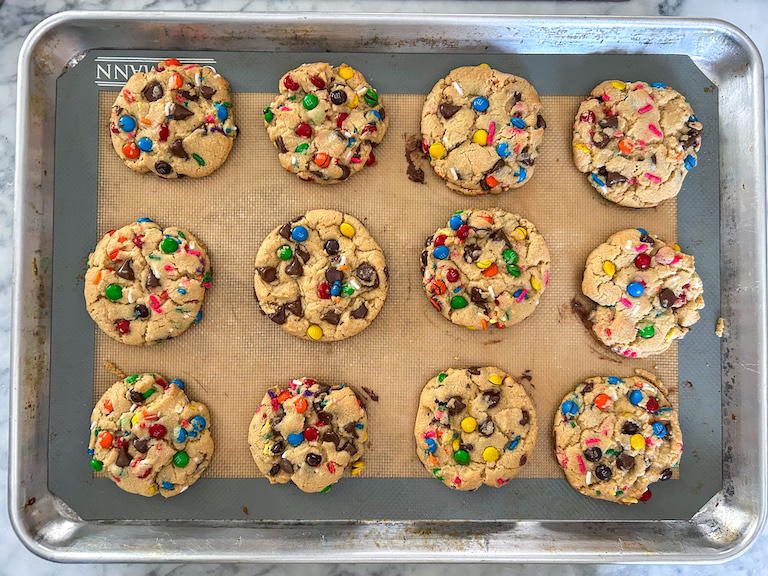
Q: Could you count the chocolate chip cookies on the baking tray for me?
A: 12